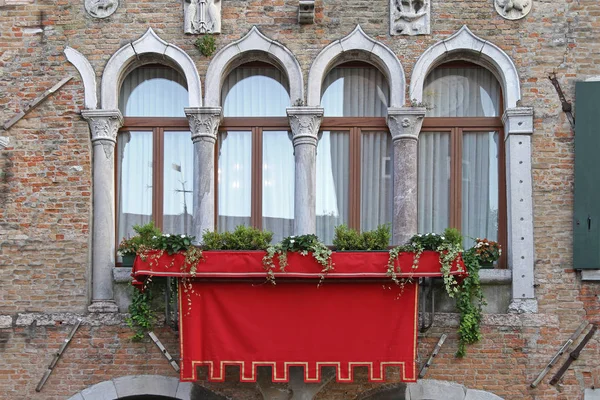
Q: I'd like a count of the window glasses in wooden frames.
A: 12